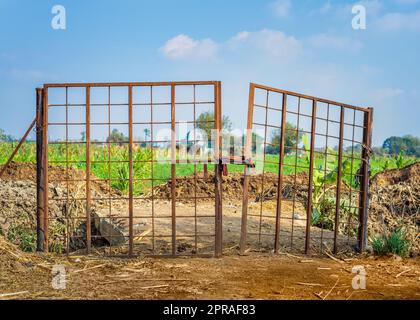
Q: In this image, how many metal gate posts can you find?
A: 2